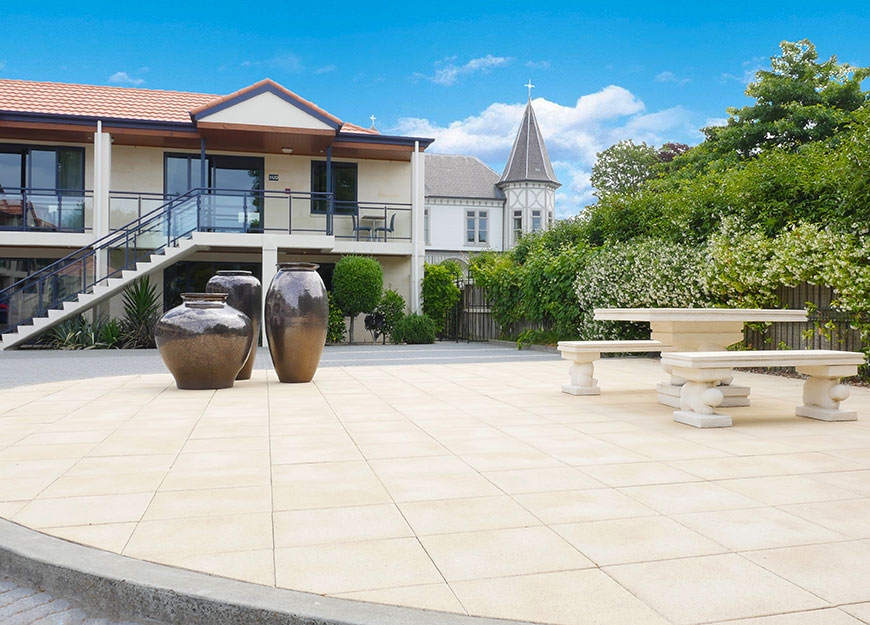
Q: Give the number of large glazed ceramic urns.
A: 3